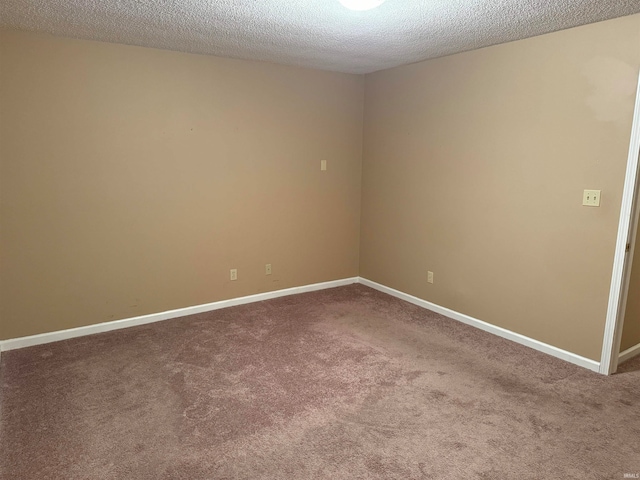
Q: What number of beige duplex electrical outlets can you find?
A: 2